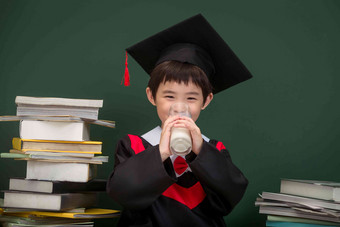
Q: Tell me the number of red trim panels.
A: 3